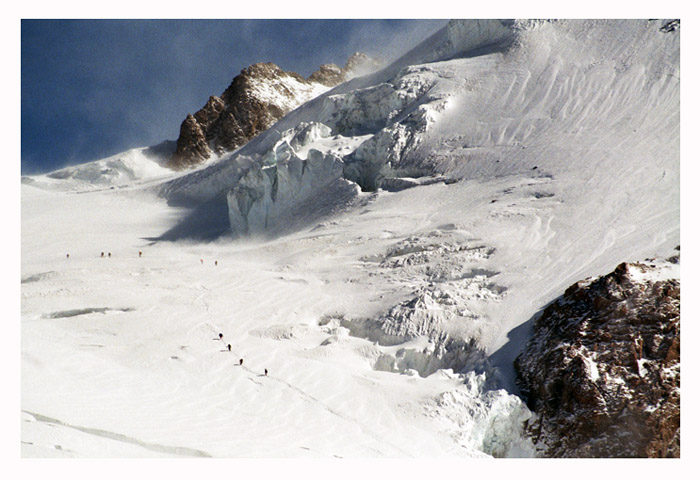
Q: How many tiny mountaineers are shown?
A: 10